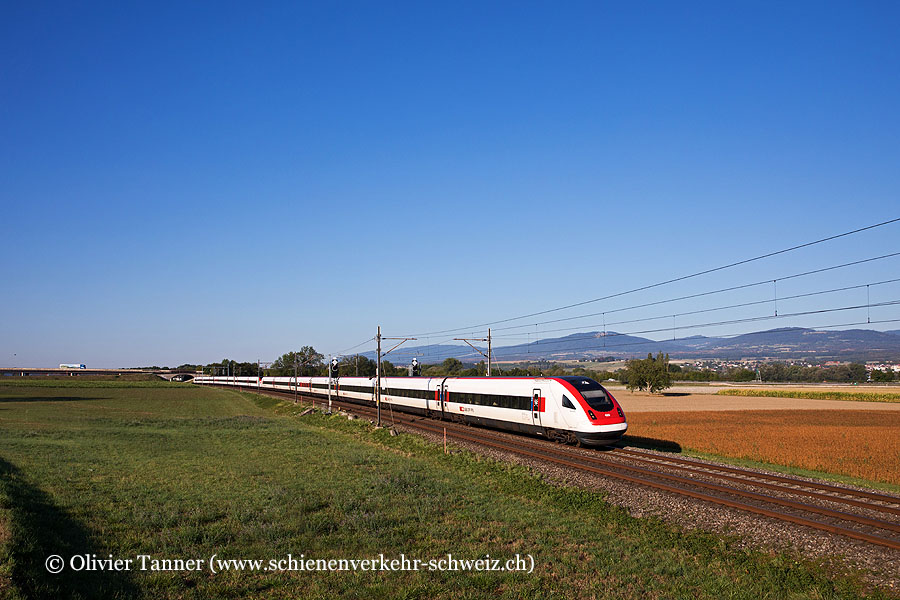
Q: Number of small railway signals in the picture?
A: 2